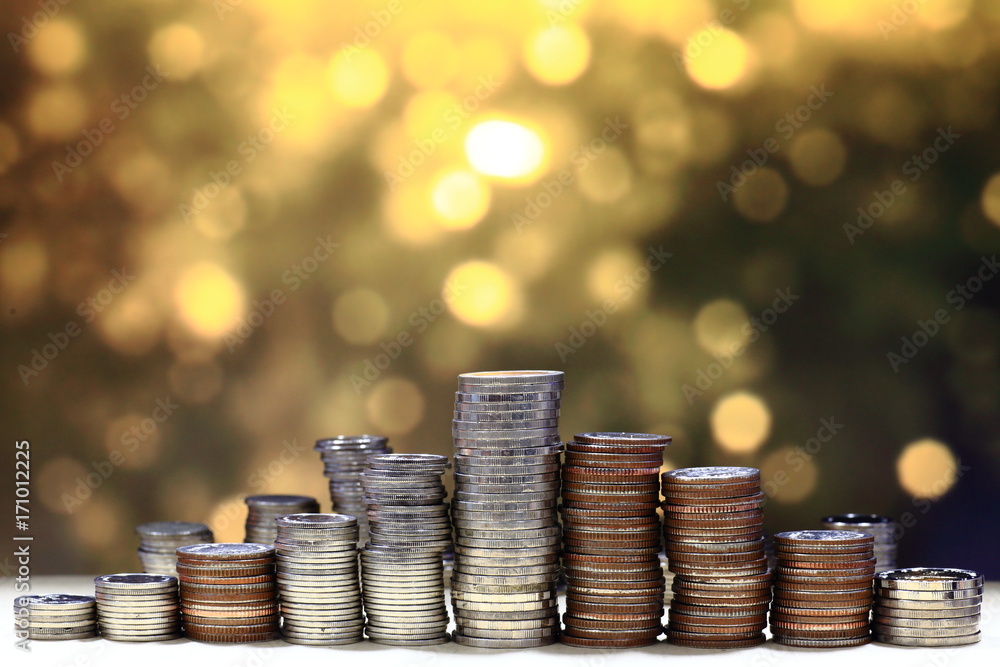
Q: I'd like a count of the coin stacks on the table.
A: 14